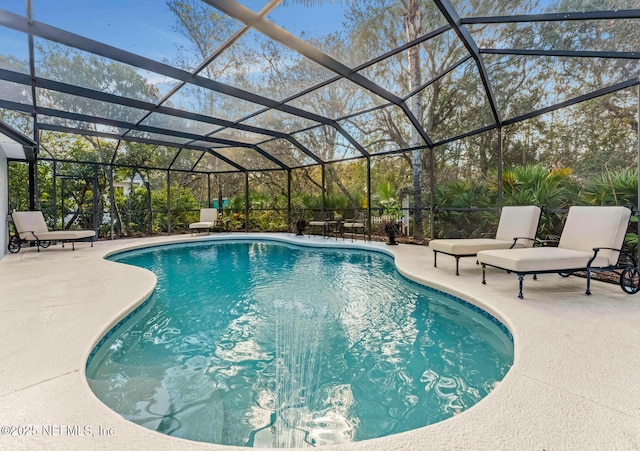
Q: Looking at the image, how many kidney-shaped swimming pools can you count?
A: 1